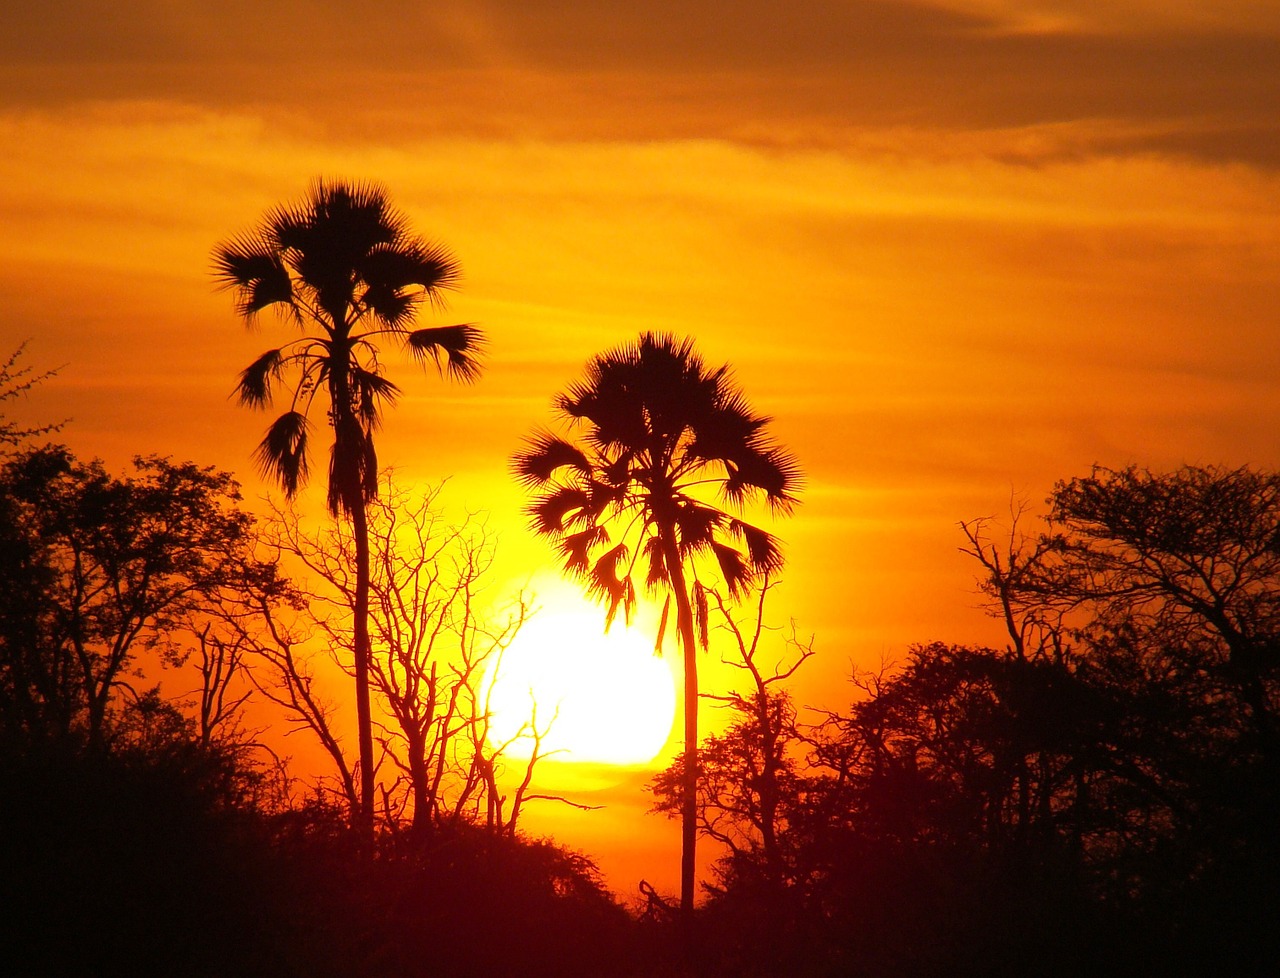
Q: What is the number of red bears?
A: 0